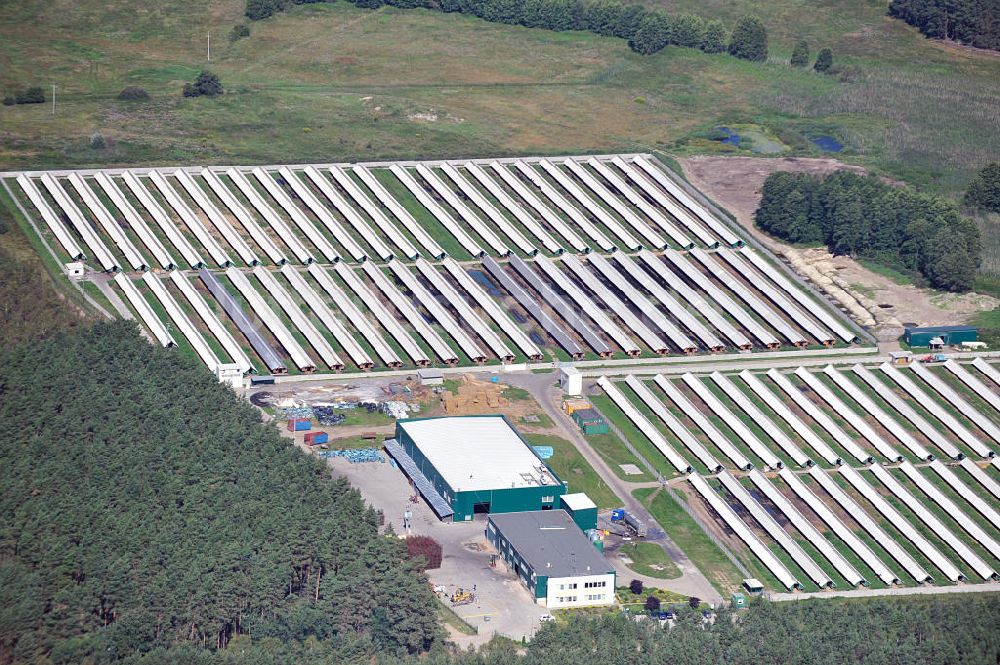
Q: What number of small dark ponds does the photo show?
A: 2